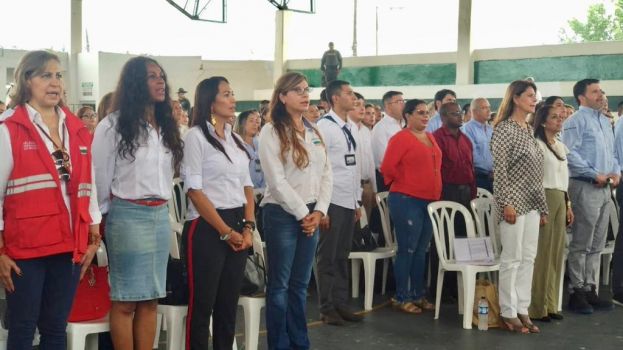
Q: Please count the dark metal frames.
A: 2